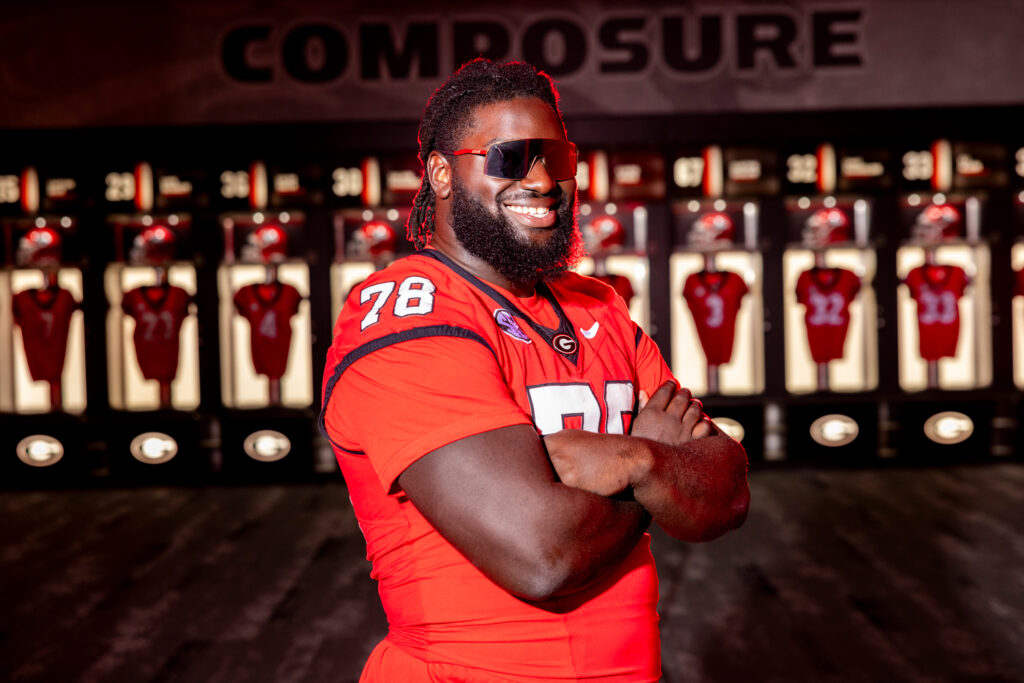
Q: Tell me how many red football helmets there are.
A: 8